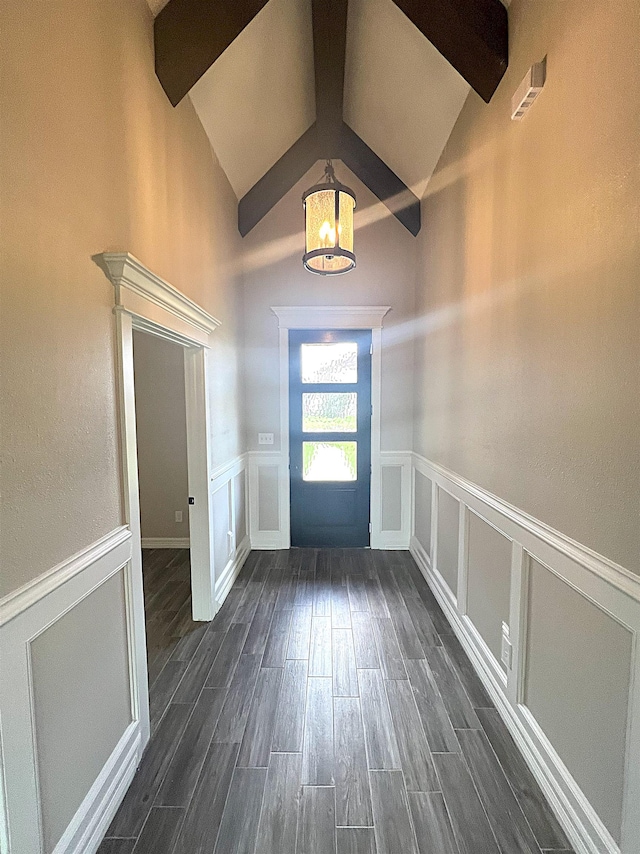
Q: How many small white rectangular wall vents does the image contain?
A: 1